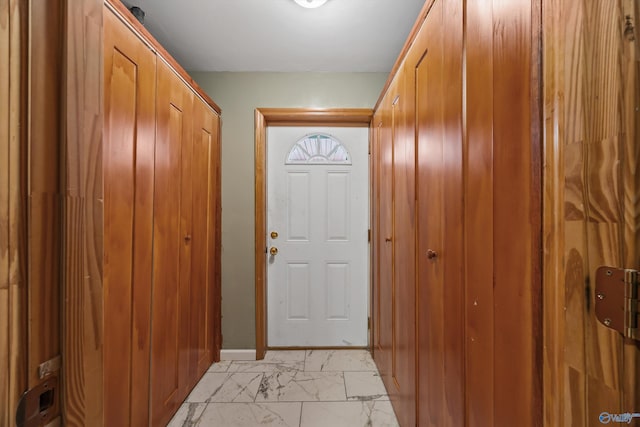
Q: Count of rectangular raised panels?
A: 4